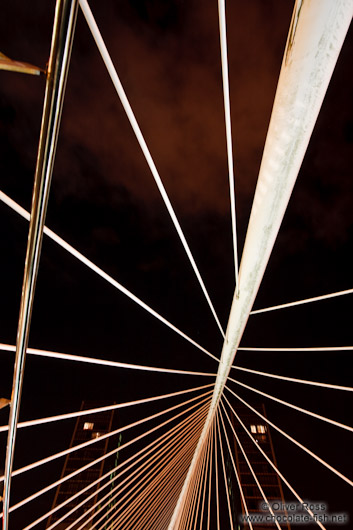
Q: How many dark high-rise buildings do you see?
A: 2